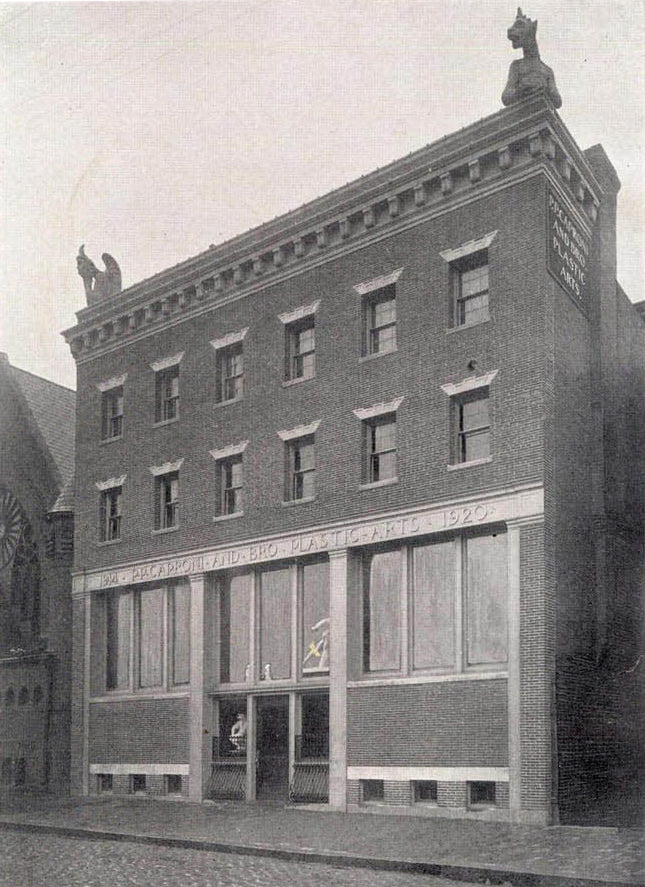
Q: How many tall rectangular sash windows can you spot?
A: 12